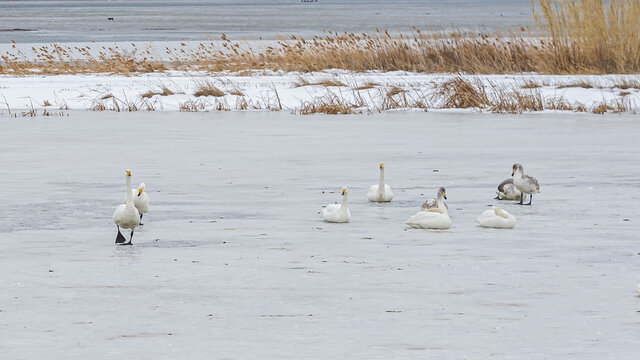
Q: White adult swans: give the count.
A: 6